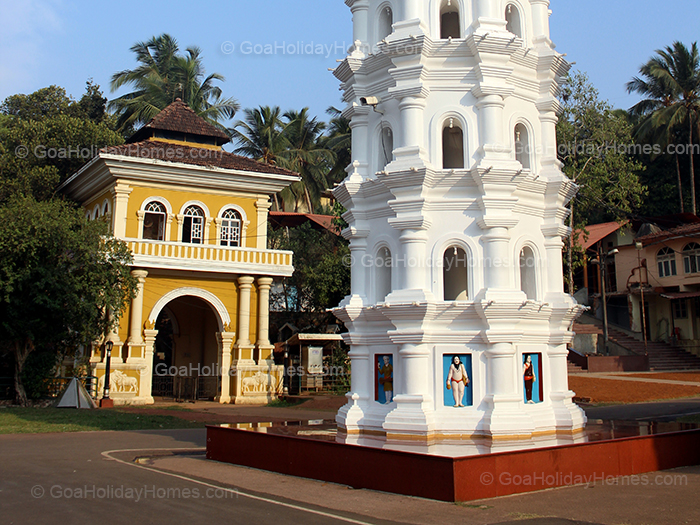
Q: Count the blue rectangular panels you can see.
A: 3